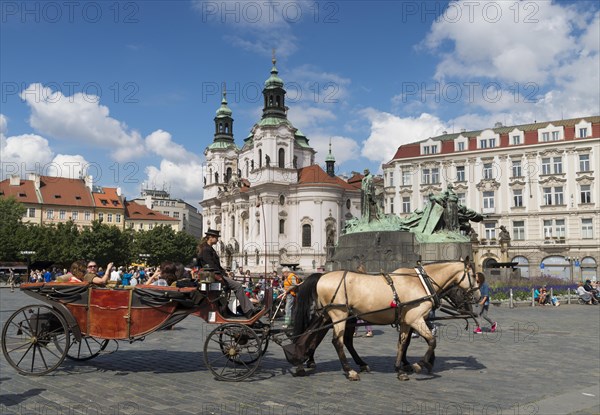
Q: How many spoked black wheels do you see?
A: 4